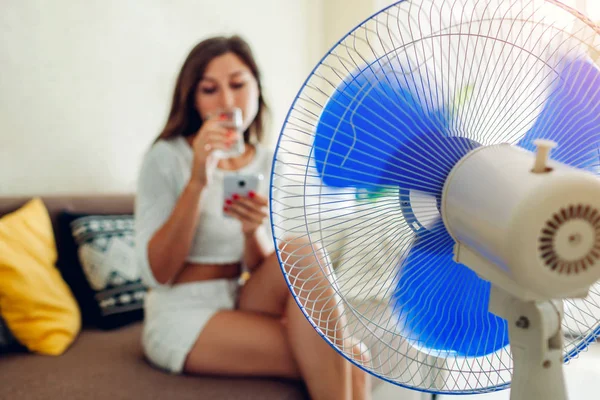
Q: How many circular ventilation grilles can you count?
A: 1